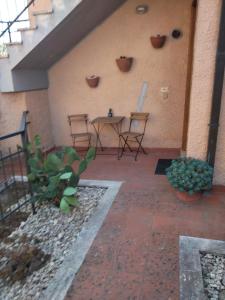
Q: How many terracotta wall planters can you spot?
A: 3